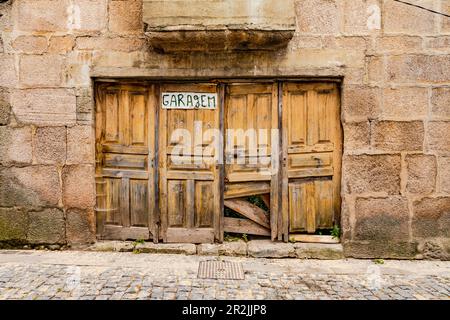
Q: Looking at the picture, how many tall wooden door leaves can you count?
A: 4